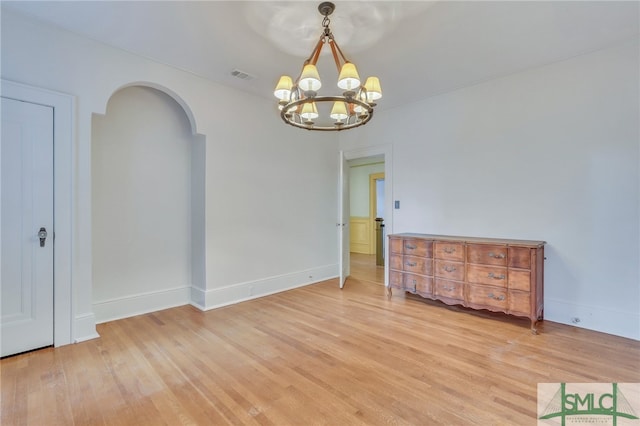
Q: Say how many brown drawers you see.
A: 9